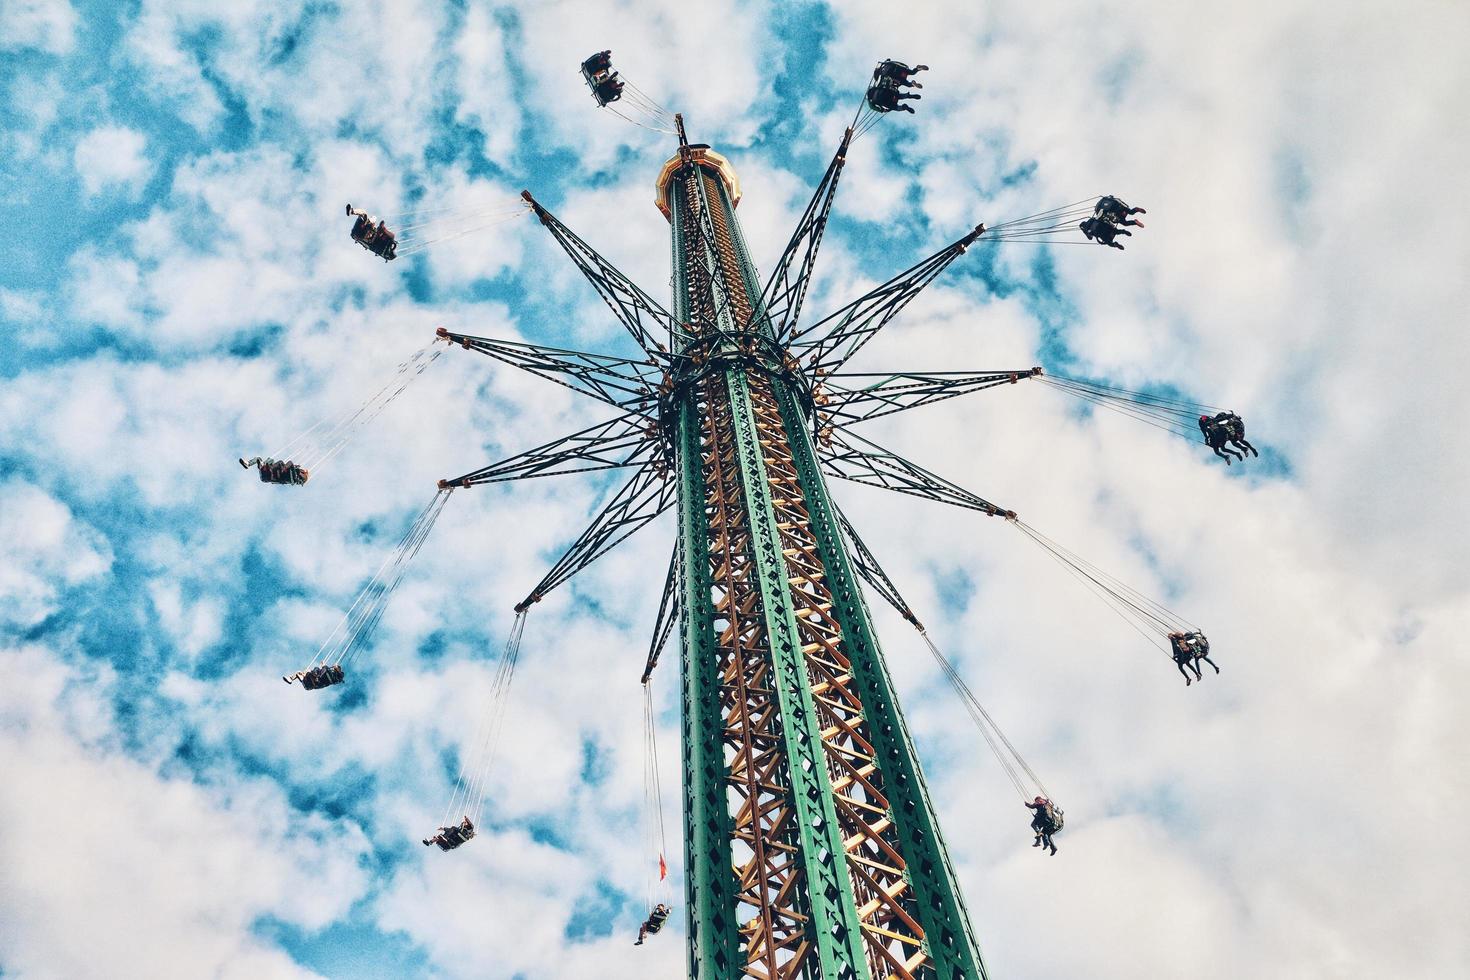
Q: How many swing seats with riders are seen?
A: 11